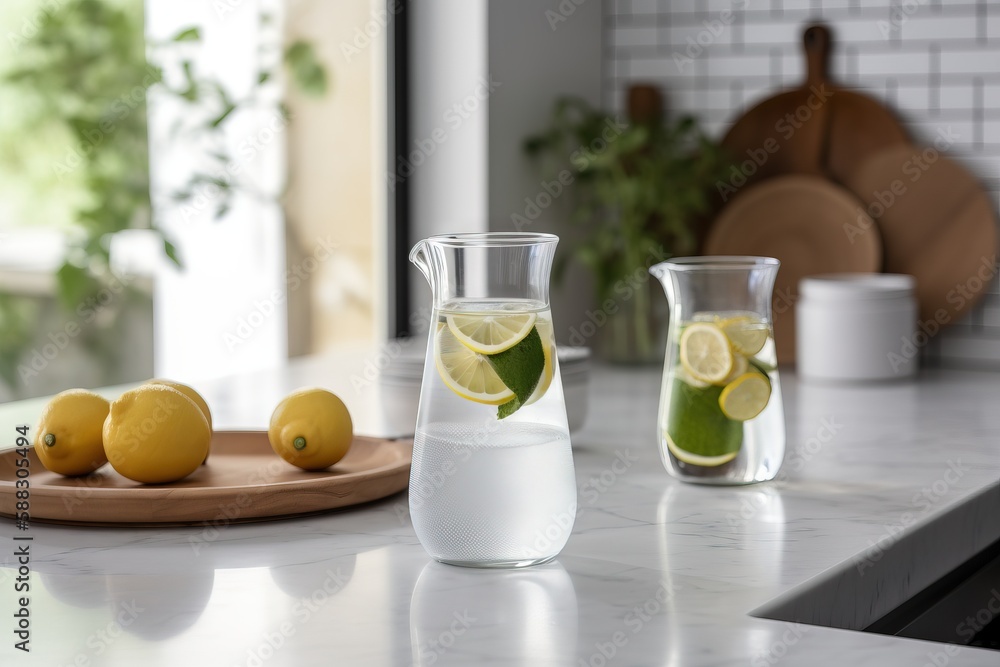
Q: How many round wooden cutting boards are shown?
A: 3